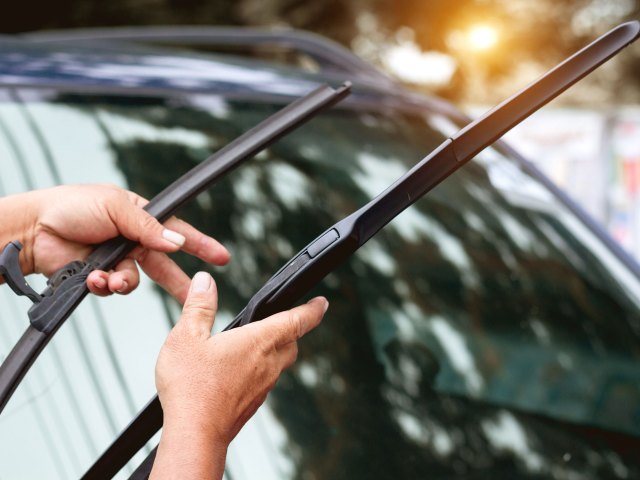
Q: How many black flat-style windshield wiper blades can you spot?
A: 2